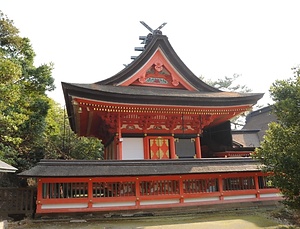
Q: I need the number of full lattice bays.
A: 5